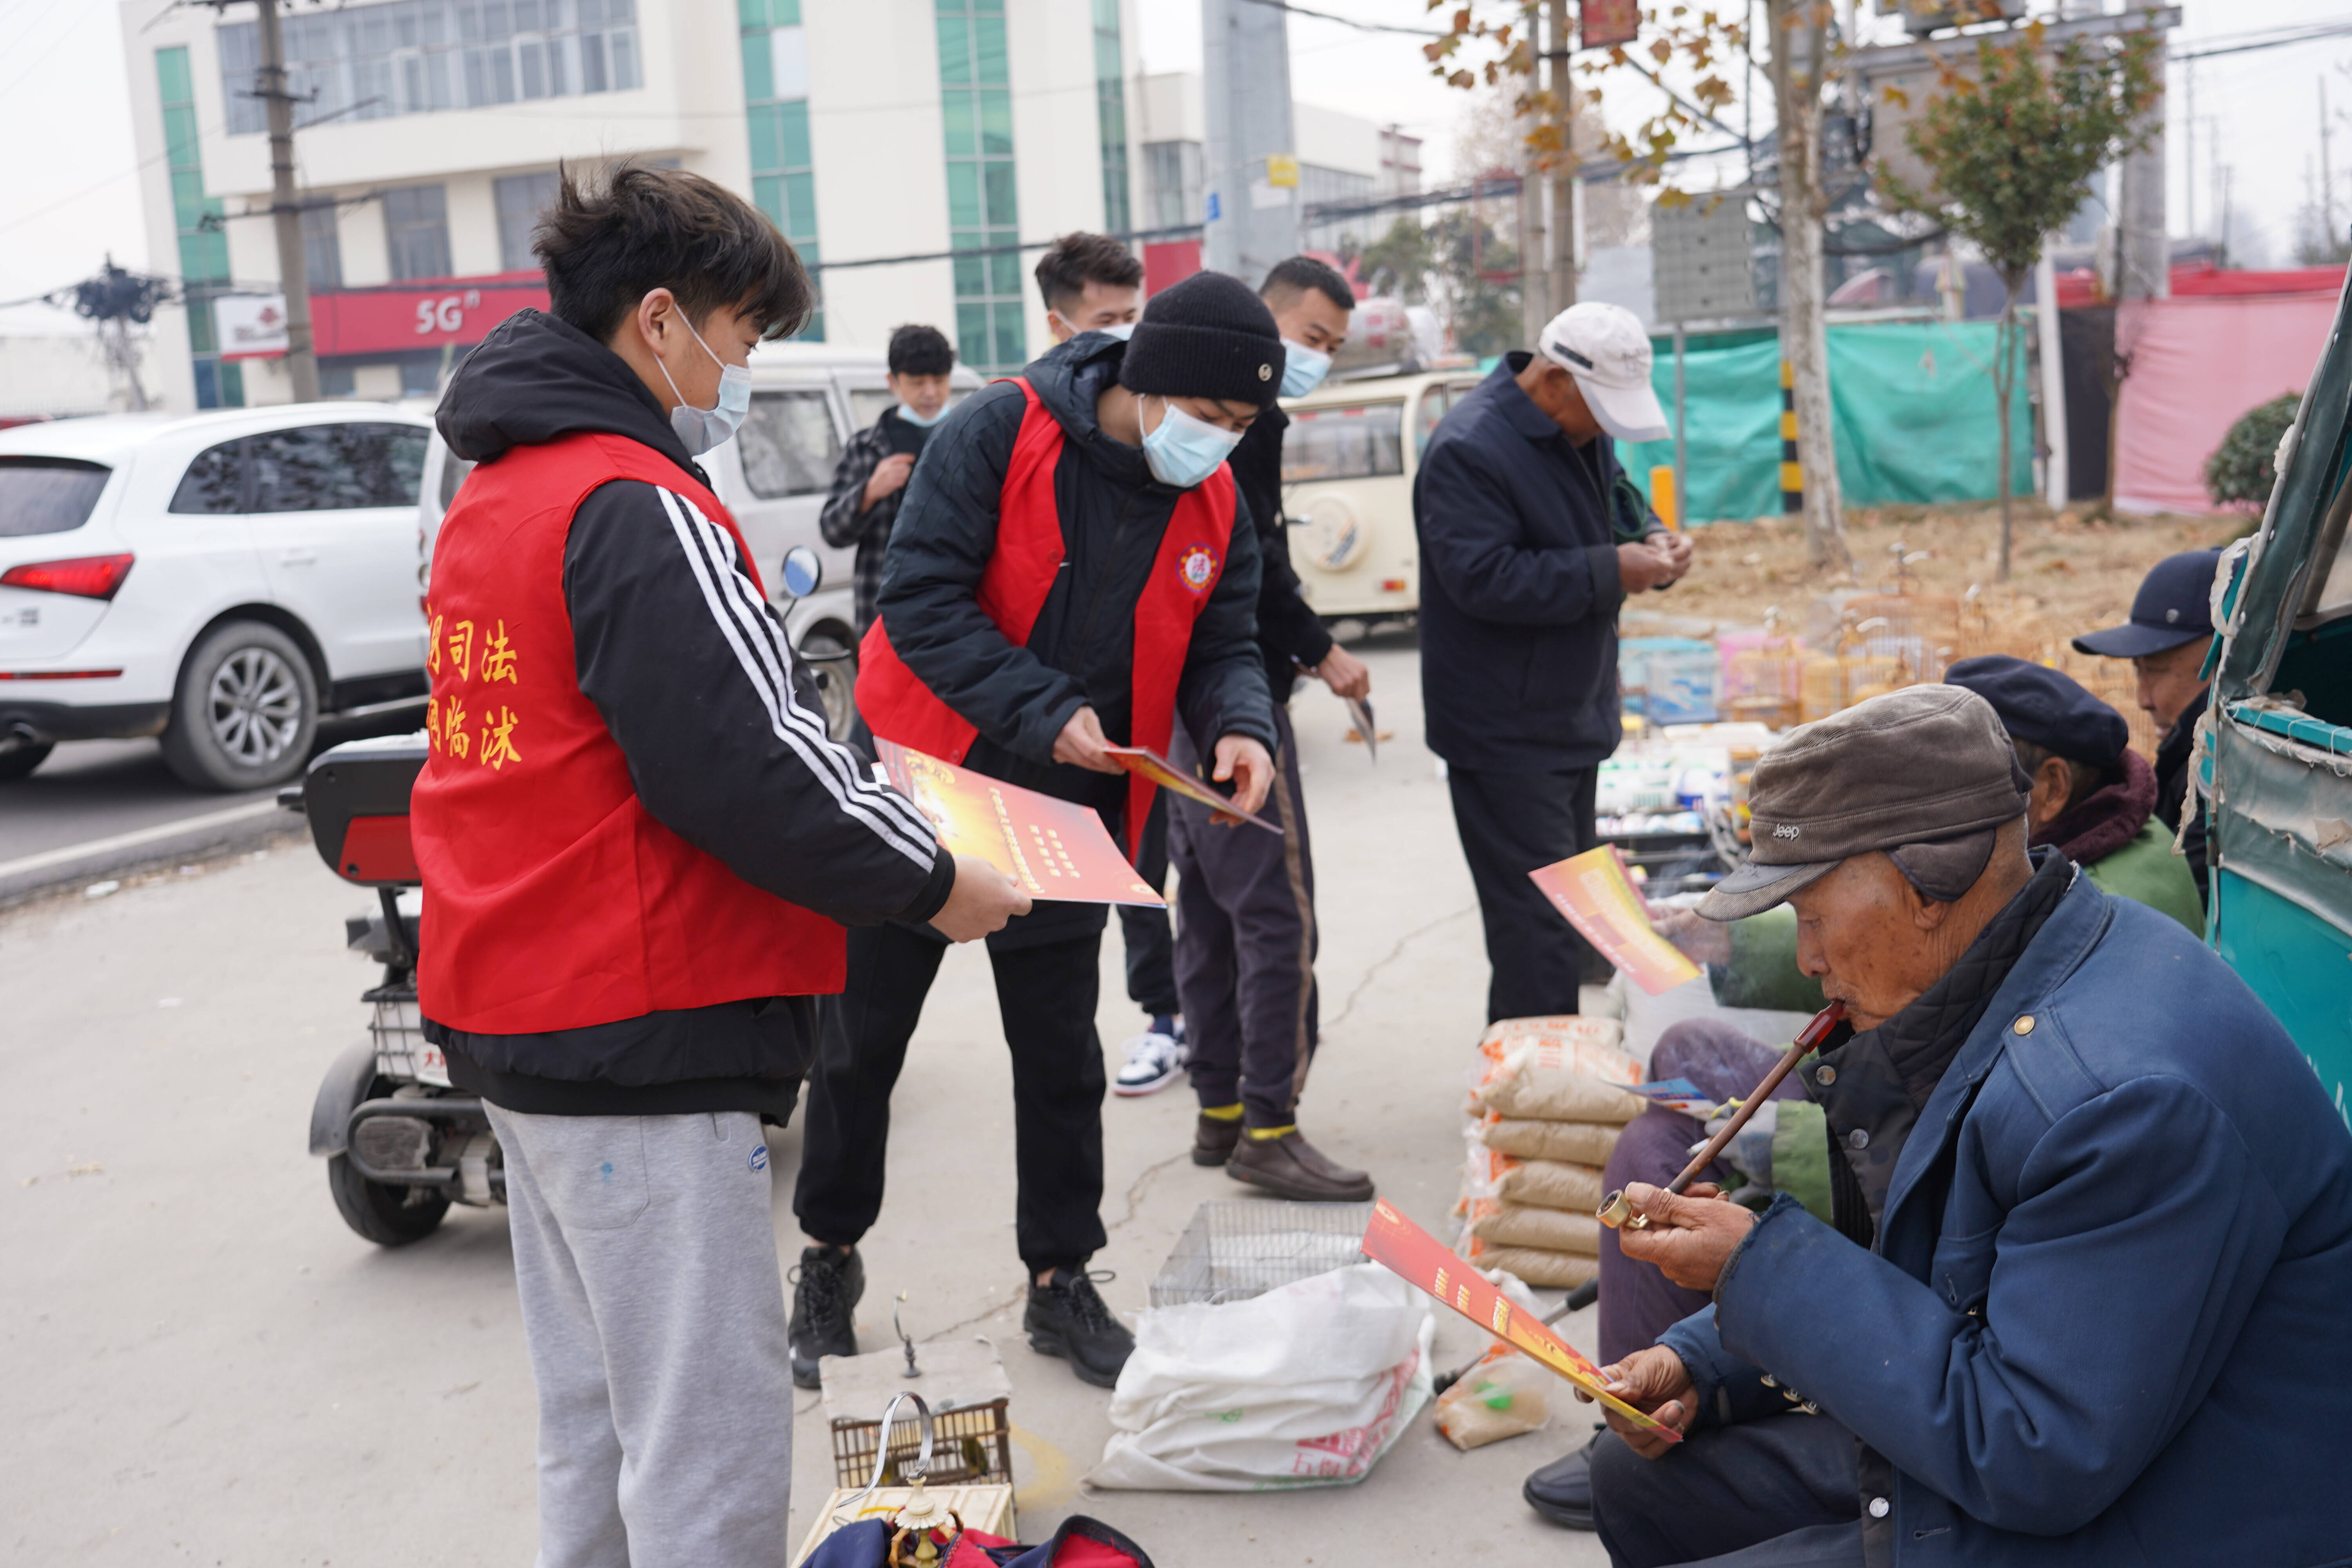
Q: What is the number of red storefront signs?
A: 1